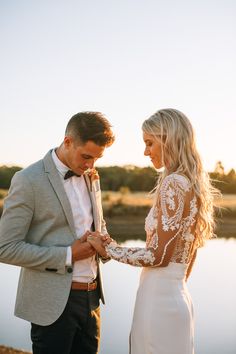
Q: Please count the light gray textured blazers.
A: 1